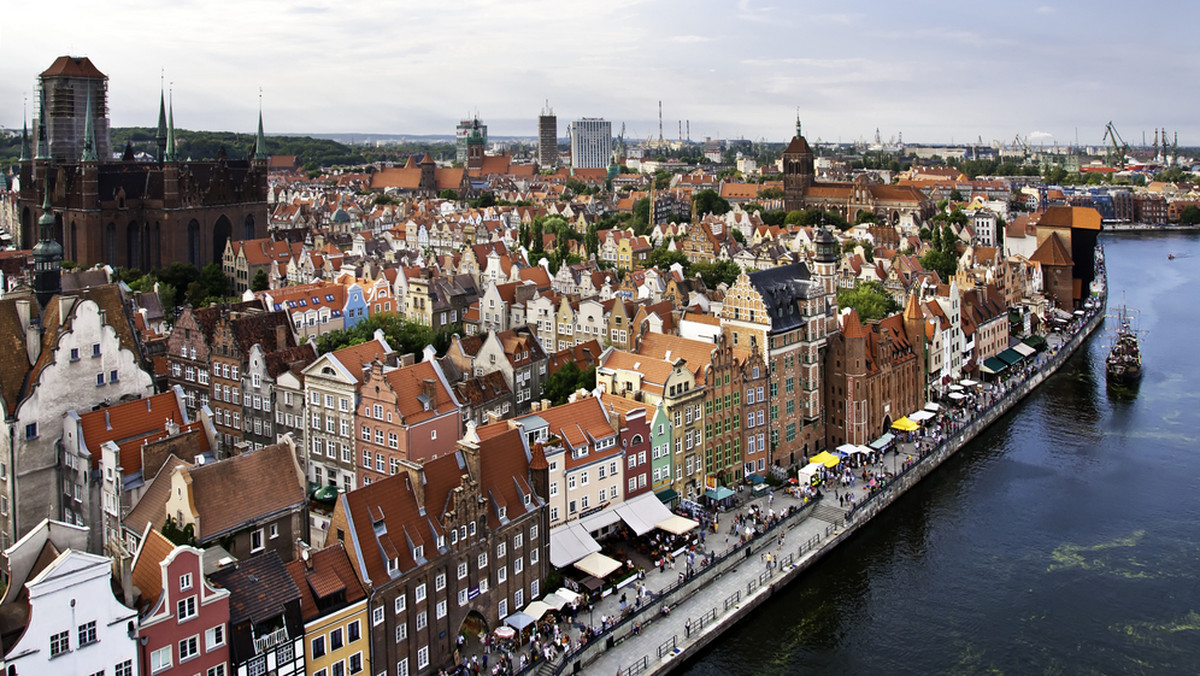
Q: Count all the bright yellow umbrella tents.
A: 2